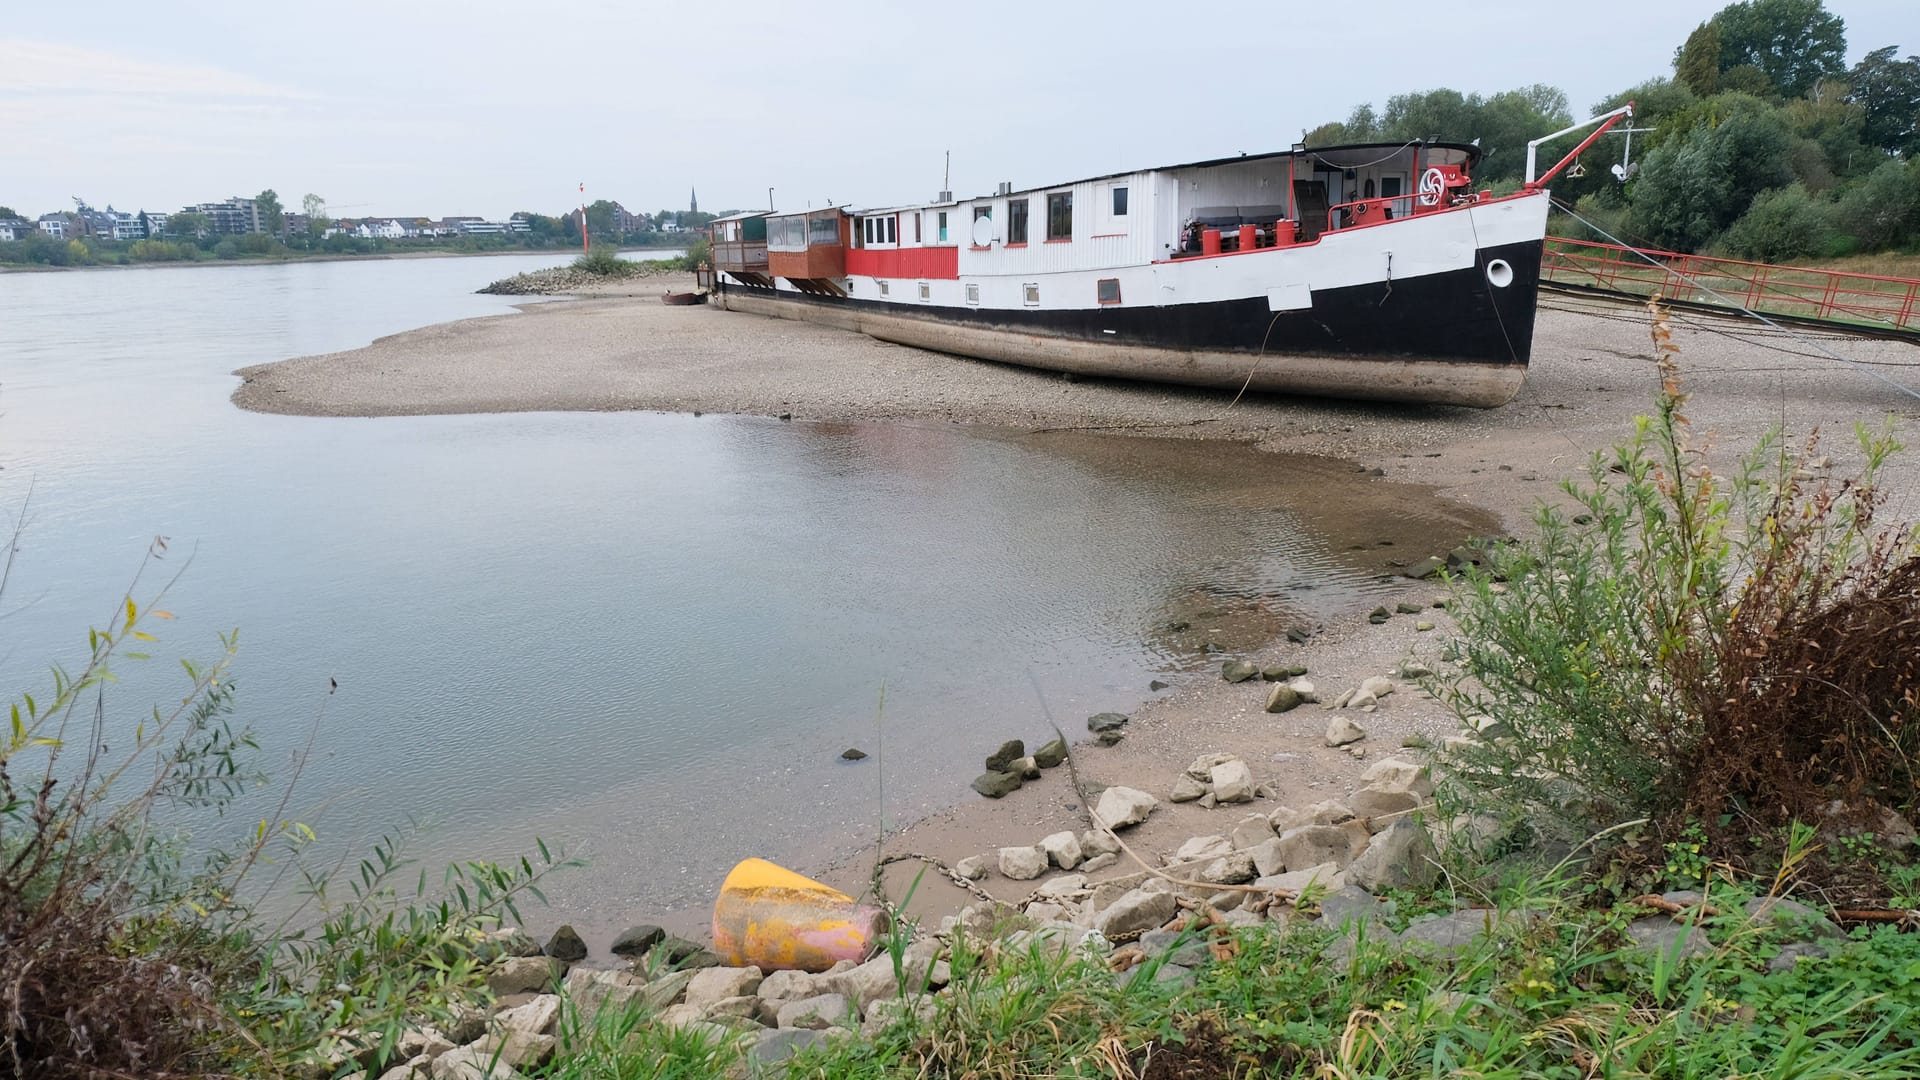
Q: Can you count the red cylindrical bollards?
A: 3